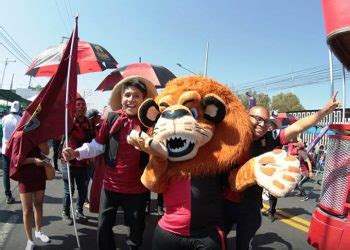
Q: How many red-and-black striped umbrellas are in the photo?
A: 2